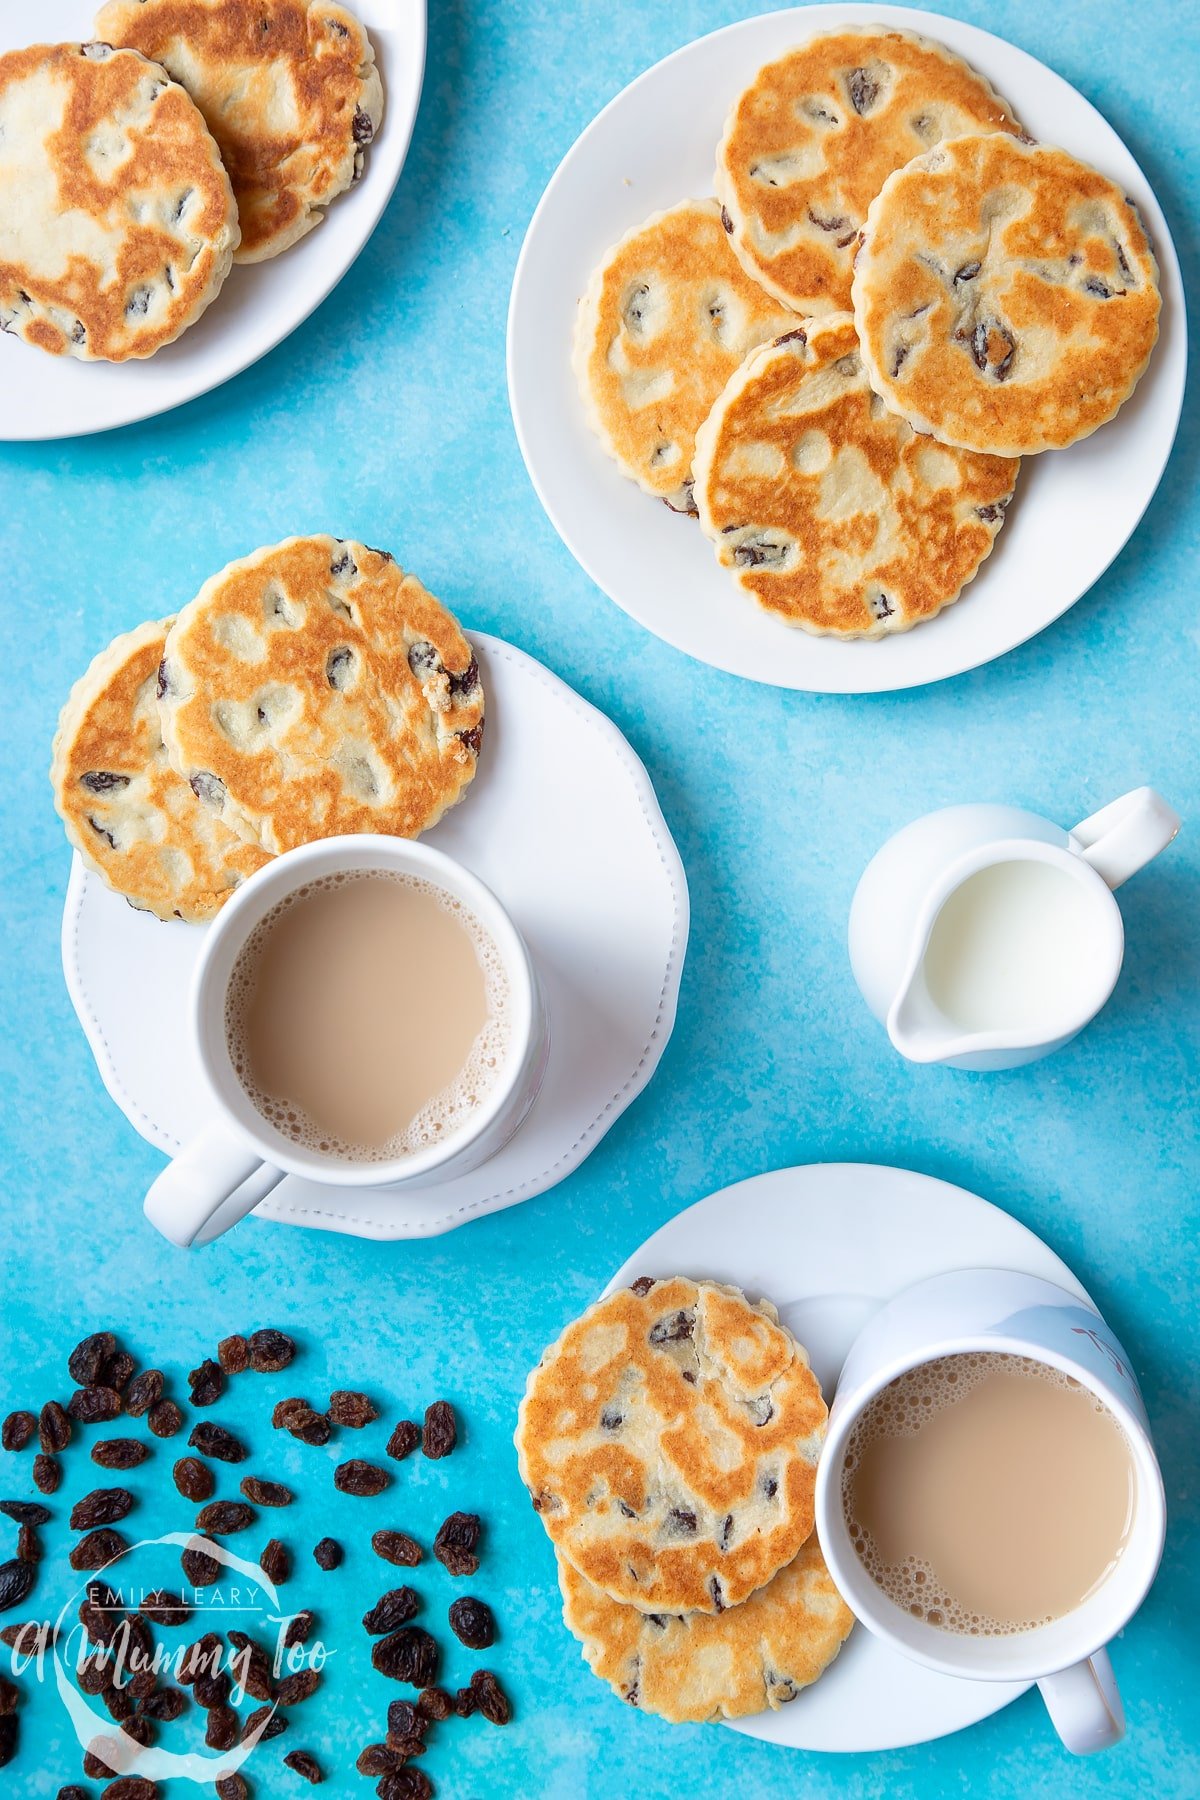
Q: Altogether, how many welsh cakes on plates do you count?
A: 10